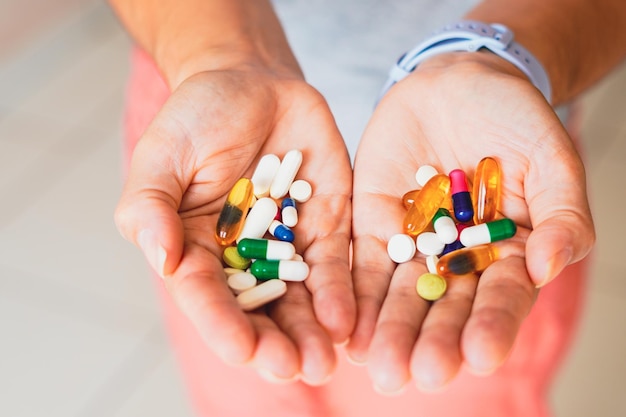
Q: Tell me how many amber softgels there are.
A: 5